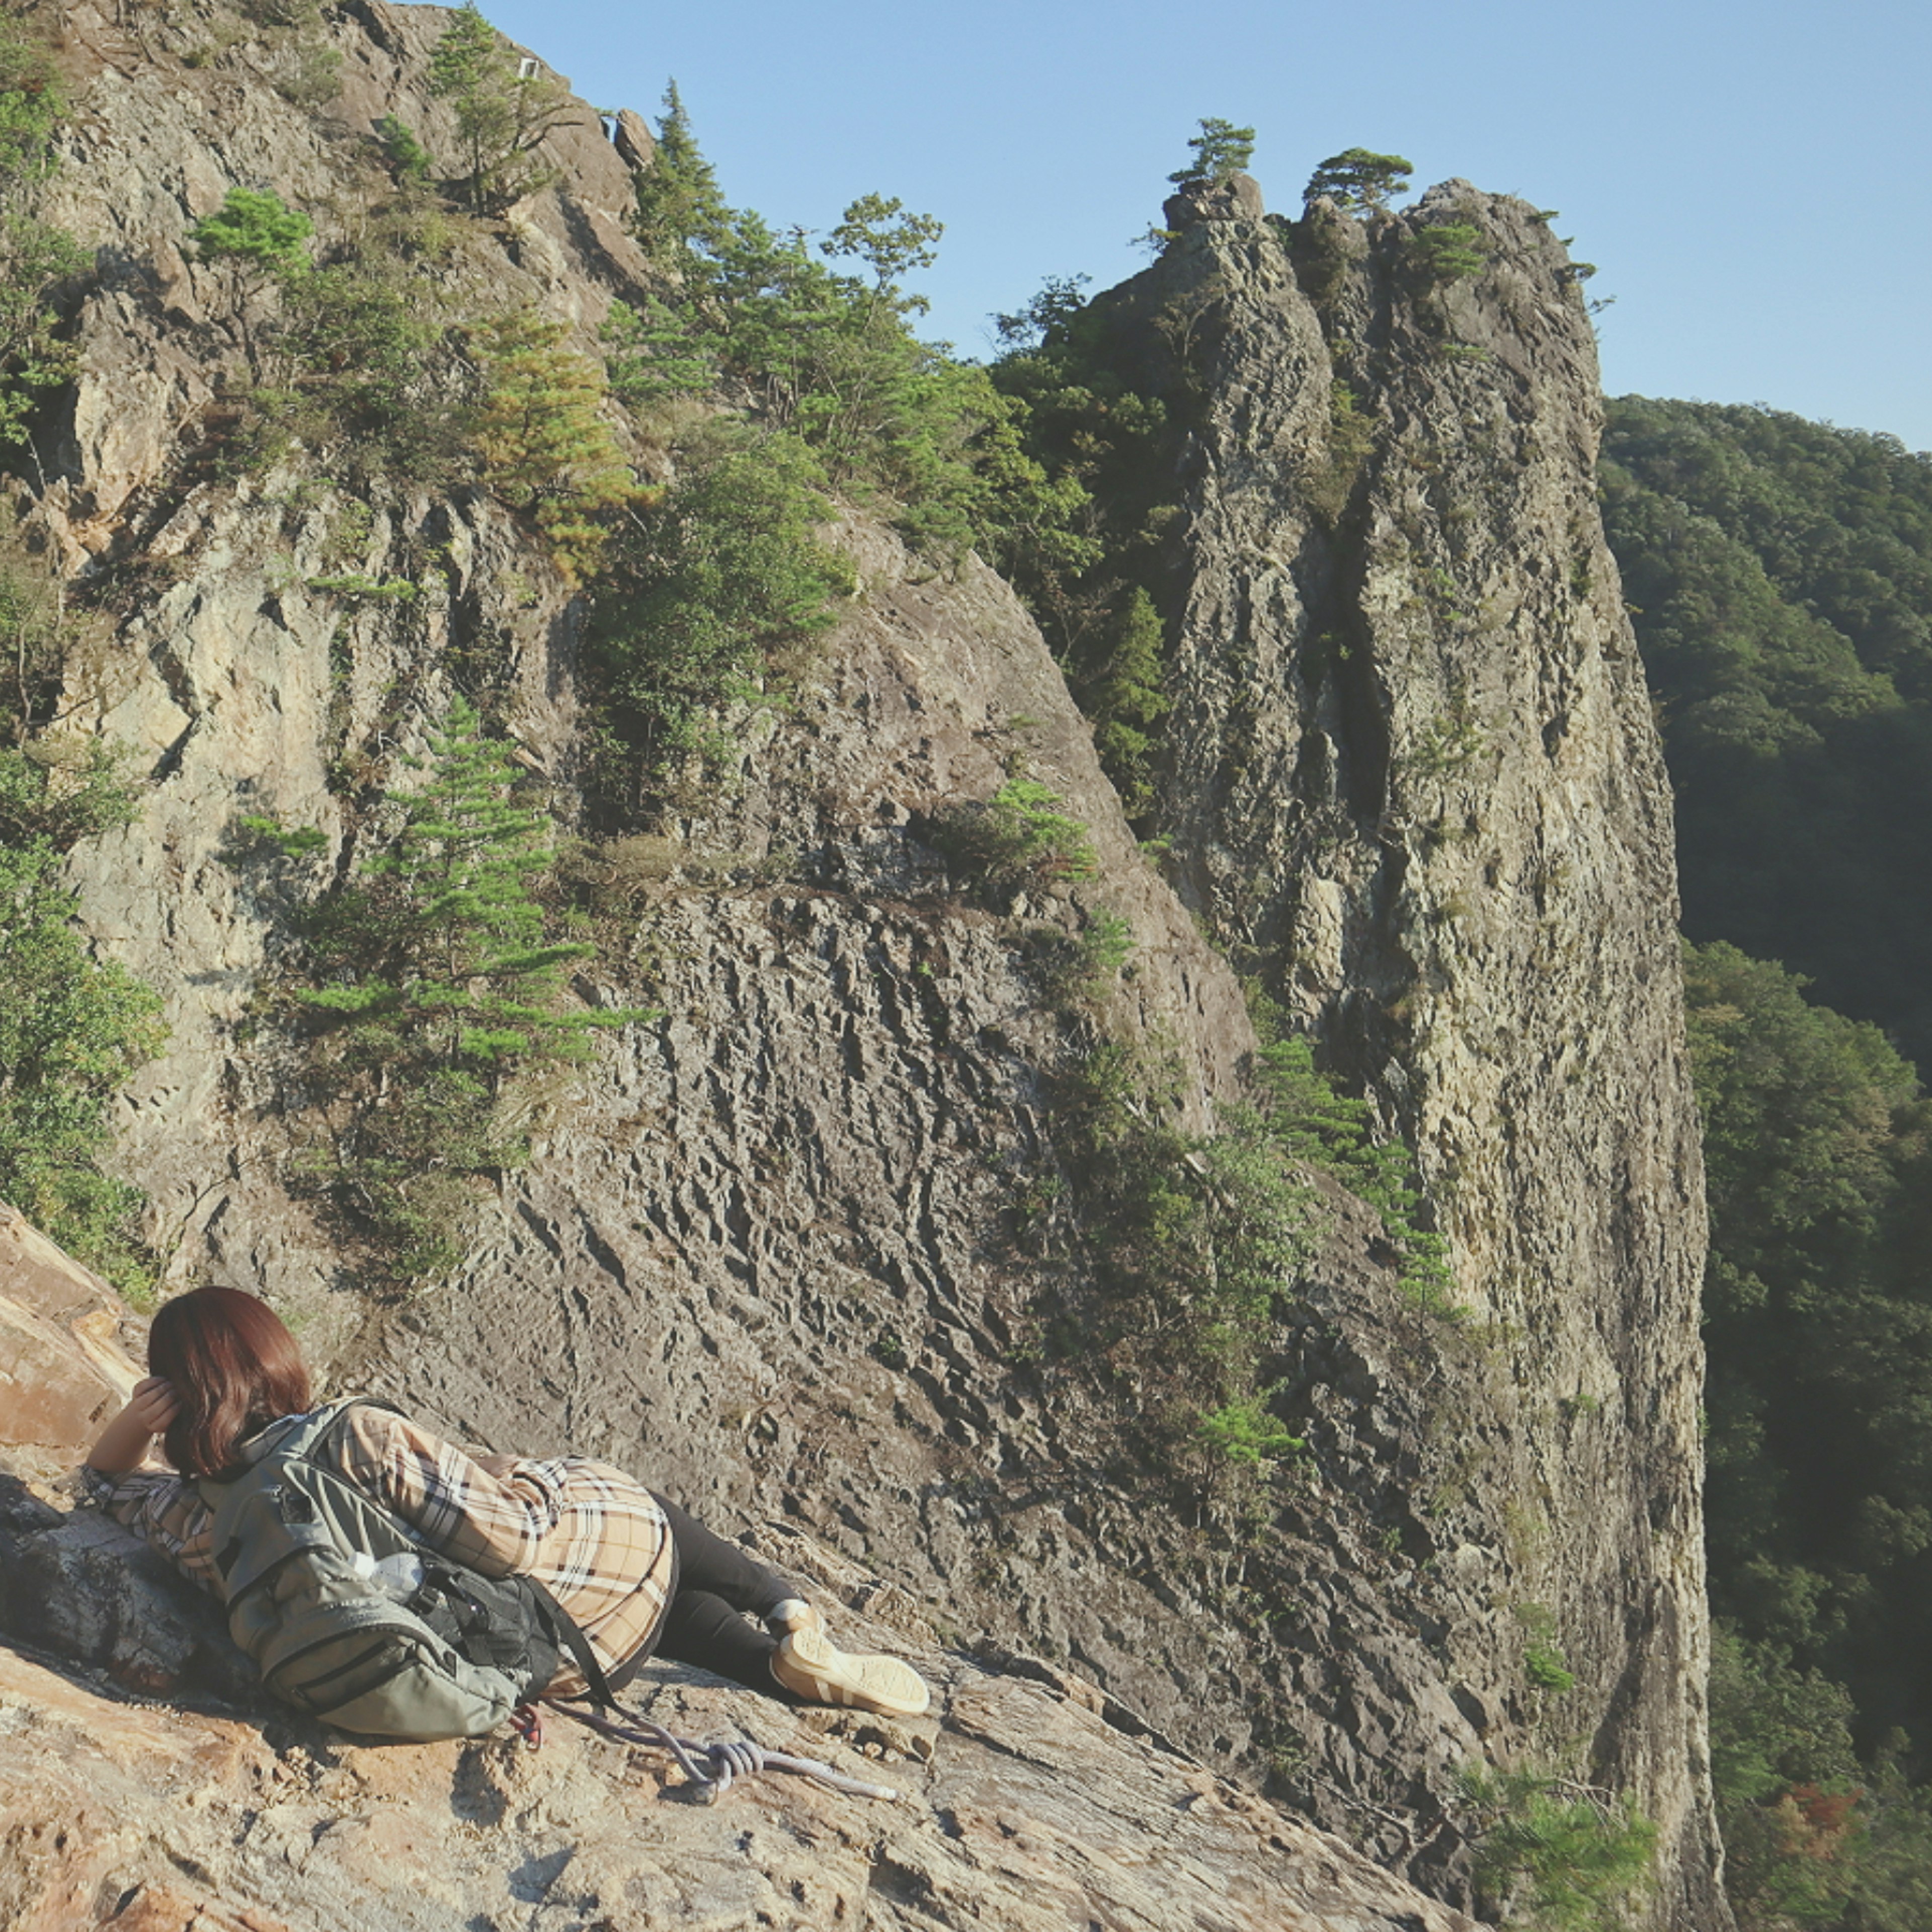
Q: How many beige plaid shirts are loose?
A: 1